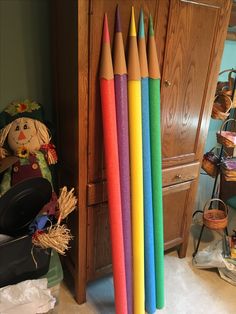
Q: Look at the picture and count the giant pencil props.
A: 5